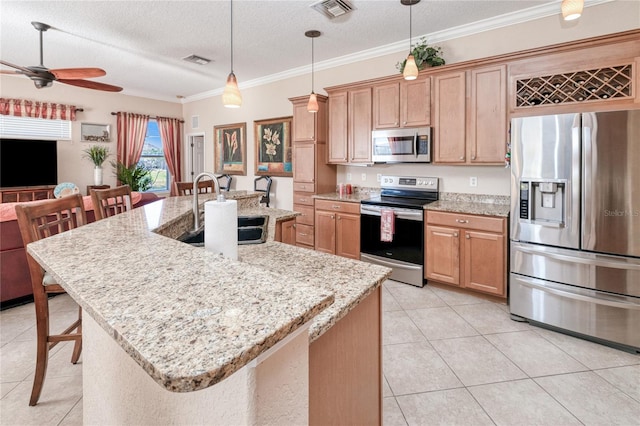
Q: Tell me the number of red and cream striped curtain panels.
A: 2